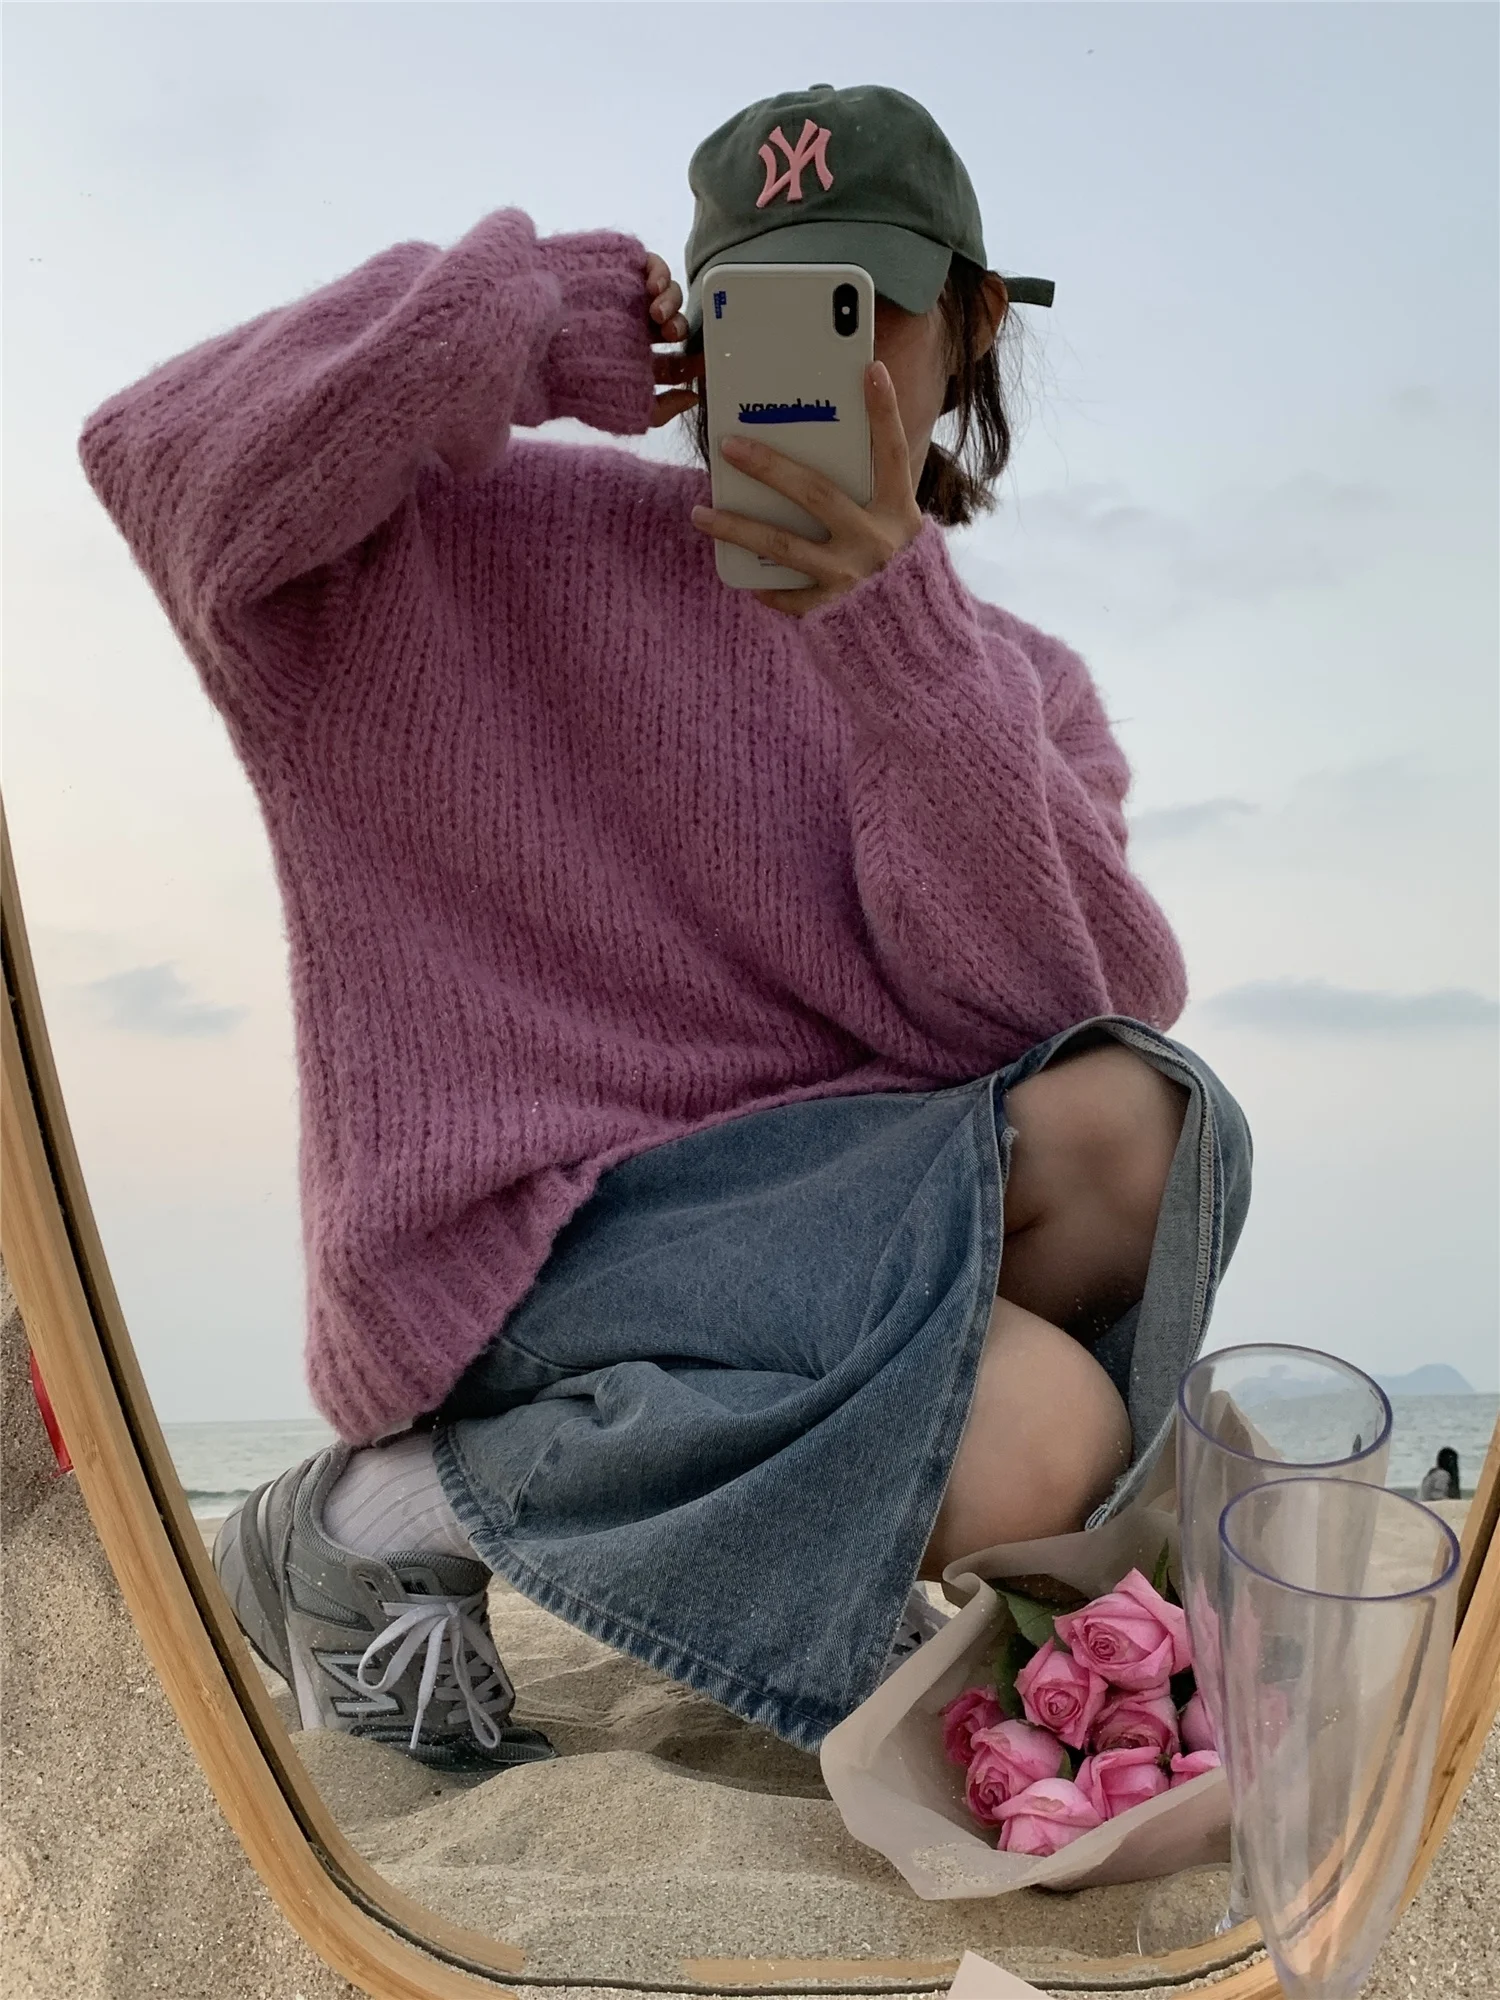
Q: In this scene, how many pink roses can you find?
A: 9